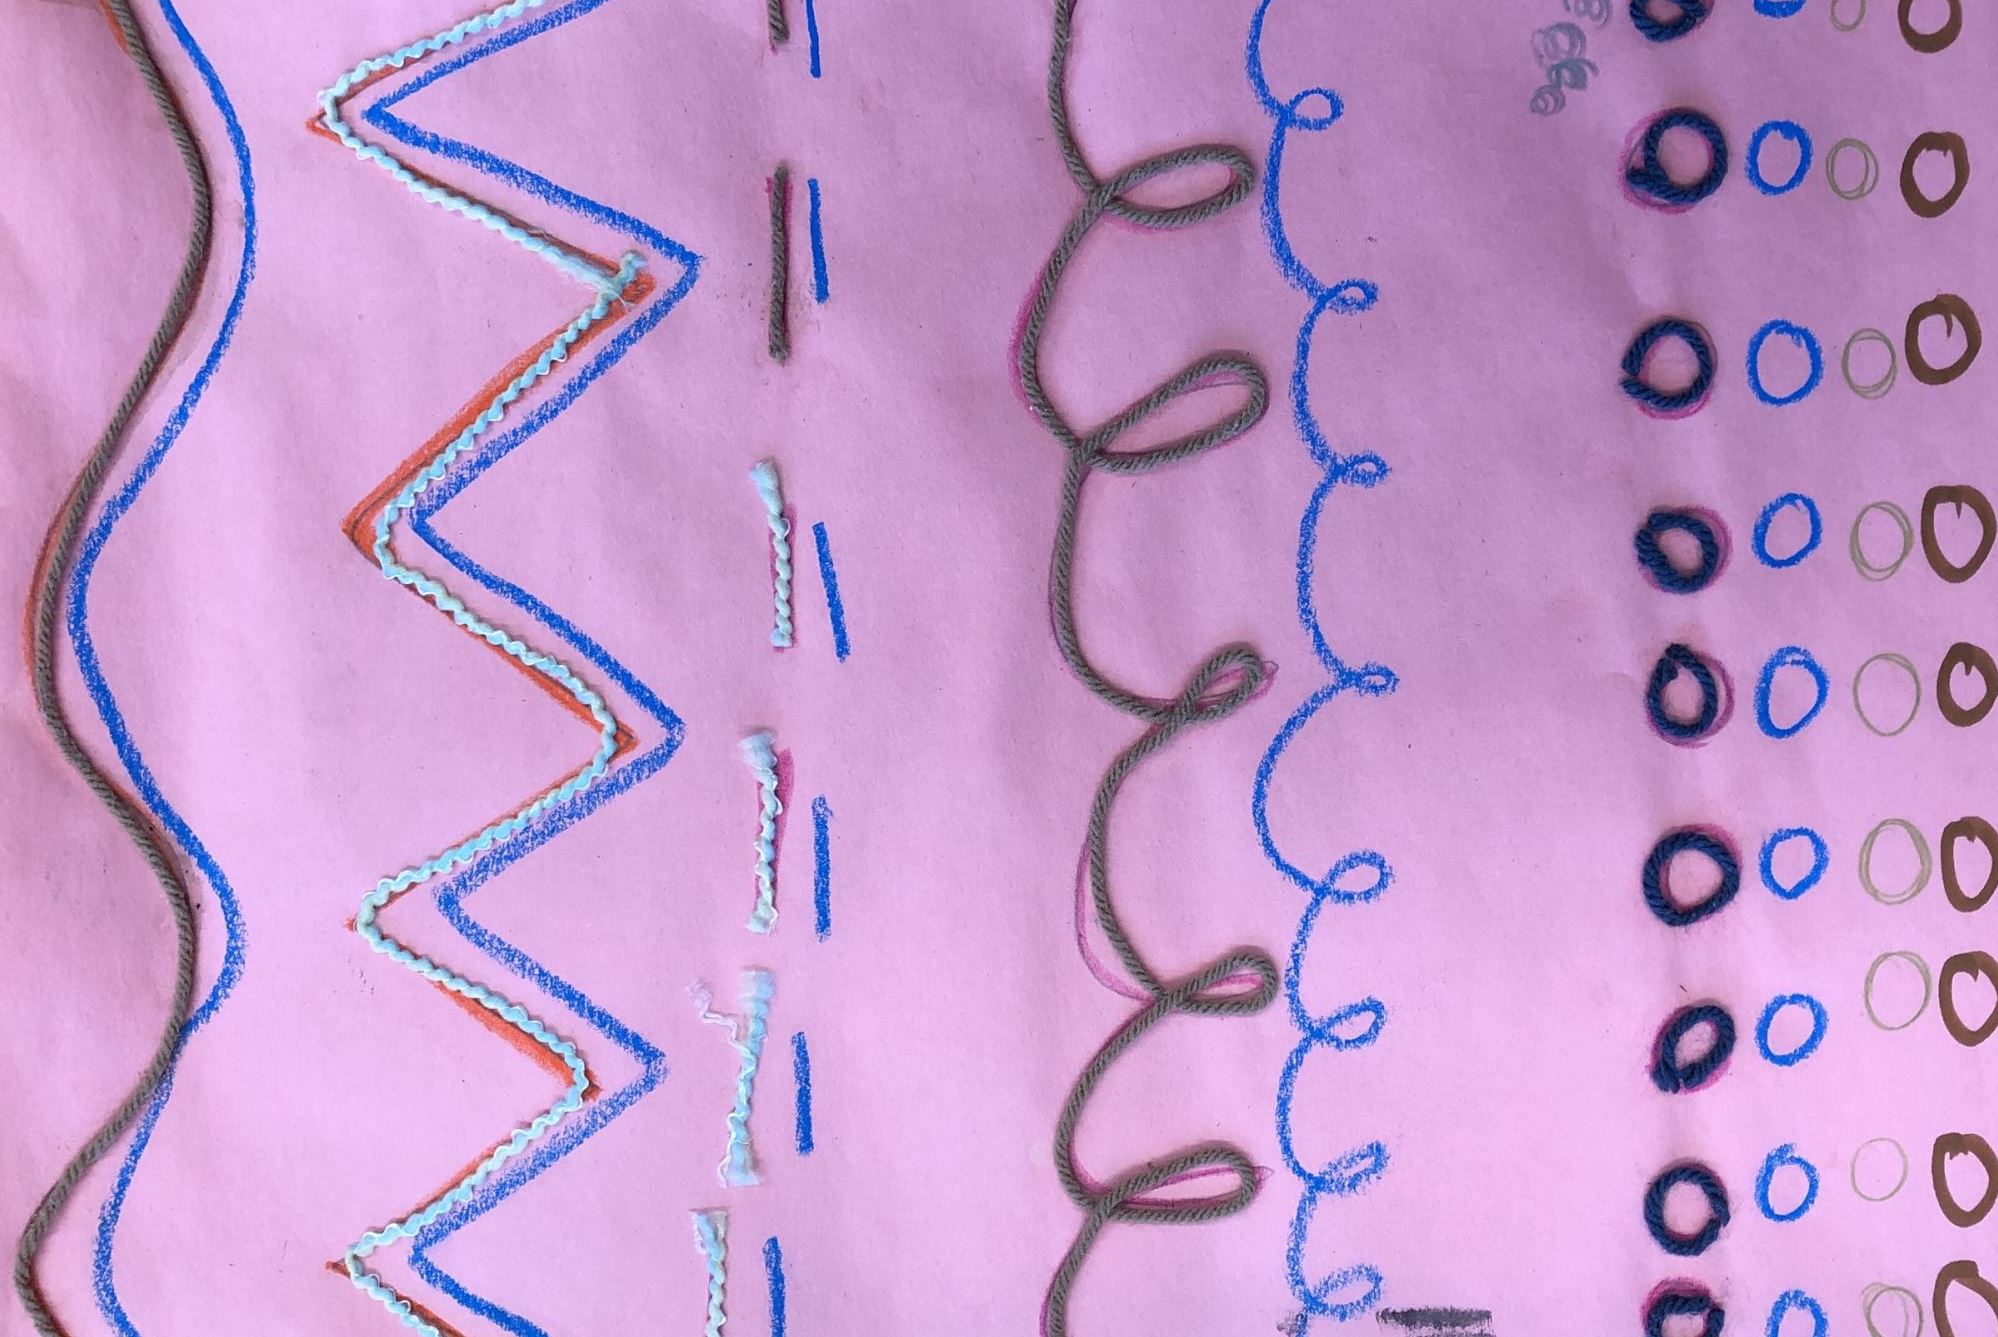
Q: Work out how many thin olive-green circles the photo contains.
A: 9